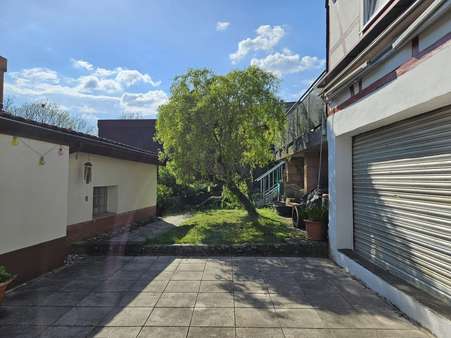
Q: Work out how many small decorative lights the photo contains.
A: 3